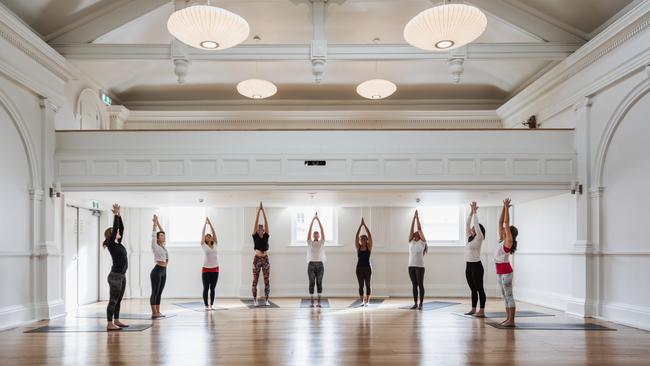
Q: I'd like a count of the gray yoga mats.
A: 9